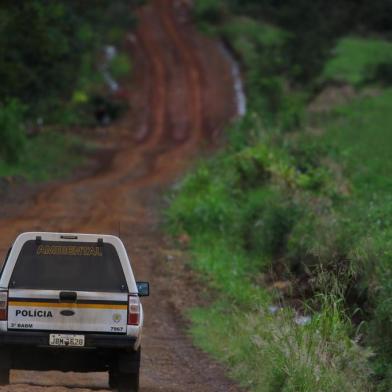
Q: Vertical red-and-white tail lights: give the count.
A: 2